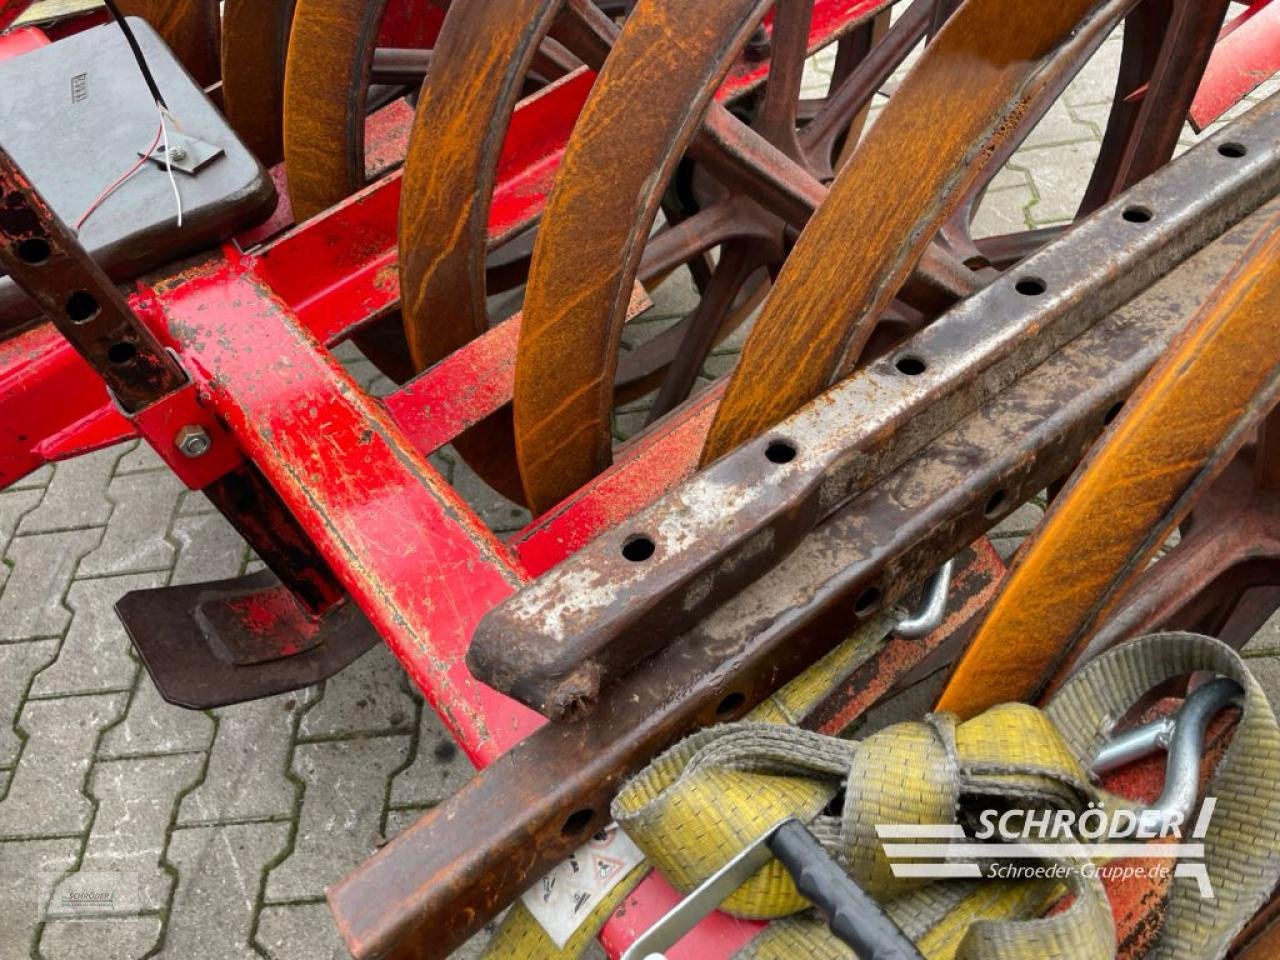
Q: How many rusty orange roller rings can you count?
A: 7